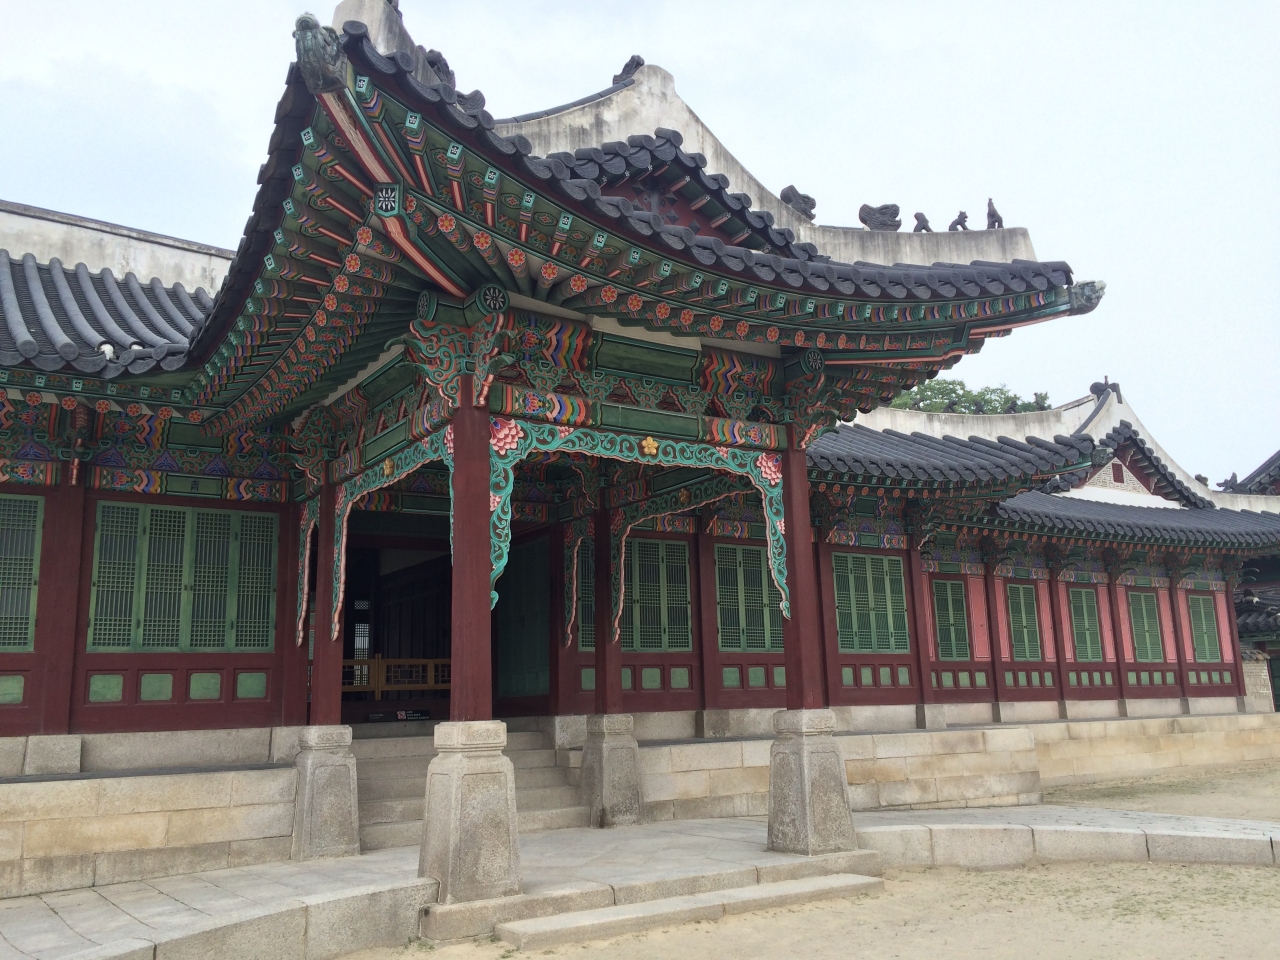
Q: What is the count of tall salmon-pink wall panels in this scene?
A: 10